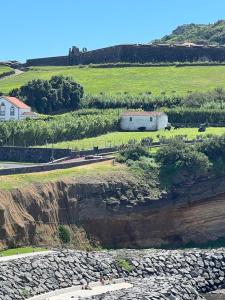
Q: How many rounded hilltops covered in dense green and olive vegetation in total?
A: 1